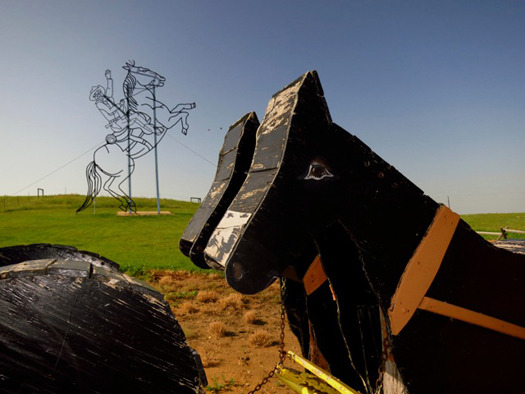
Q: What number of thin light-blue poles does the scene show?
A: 2